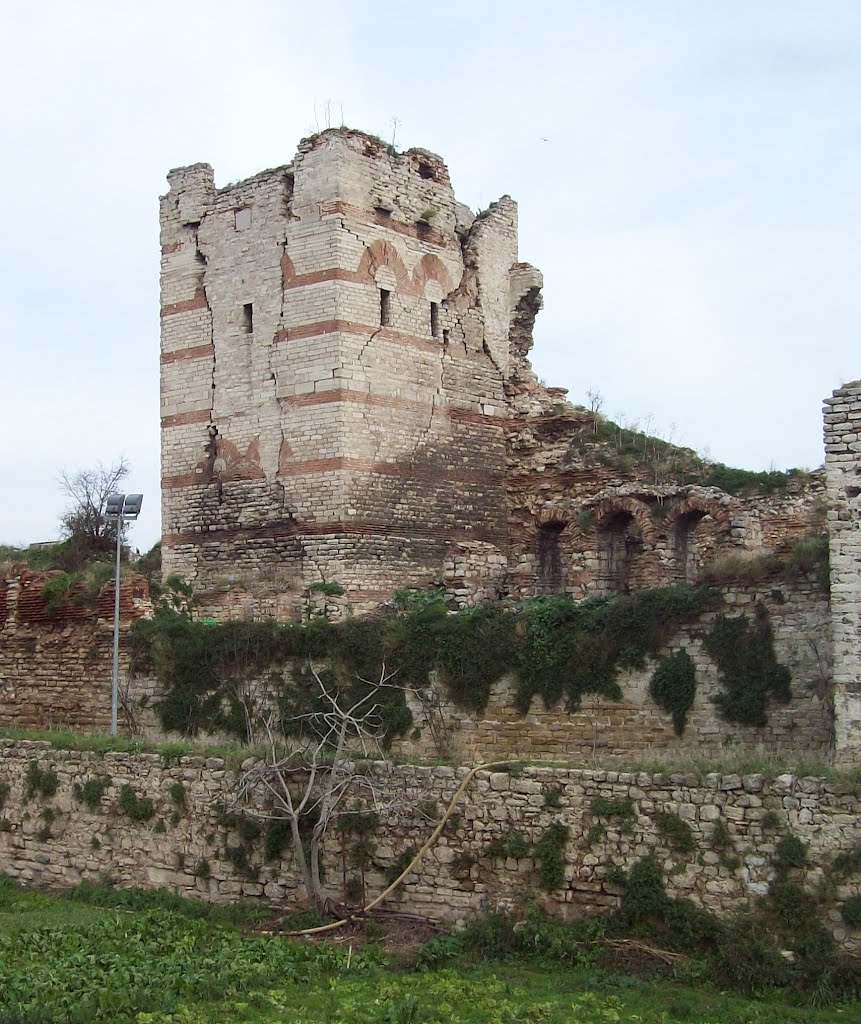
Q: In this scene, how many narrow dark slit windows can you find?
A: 3